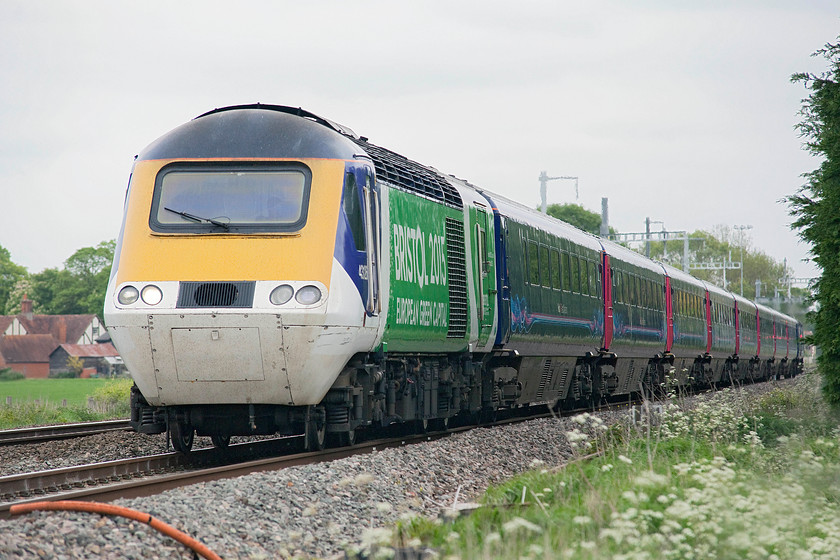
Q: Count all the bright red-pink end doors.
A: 7